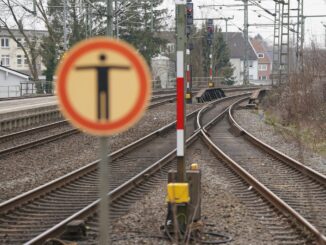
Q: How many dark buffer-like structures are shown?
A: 2